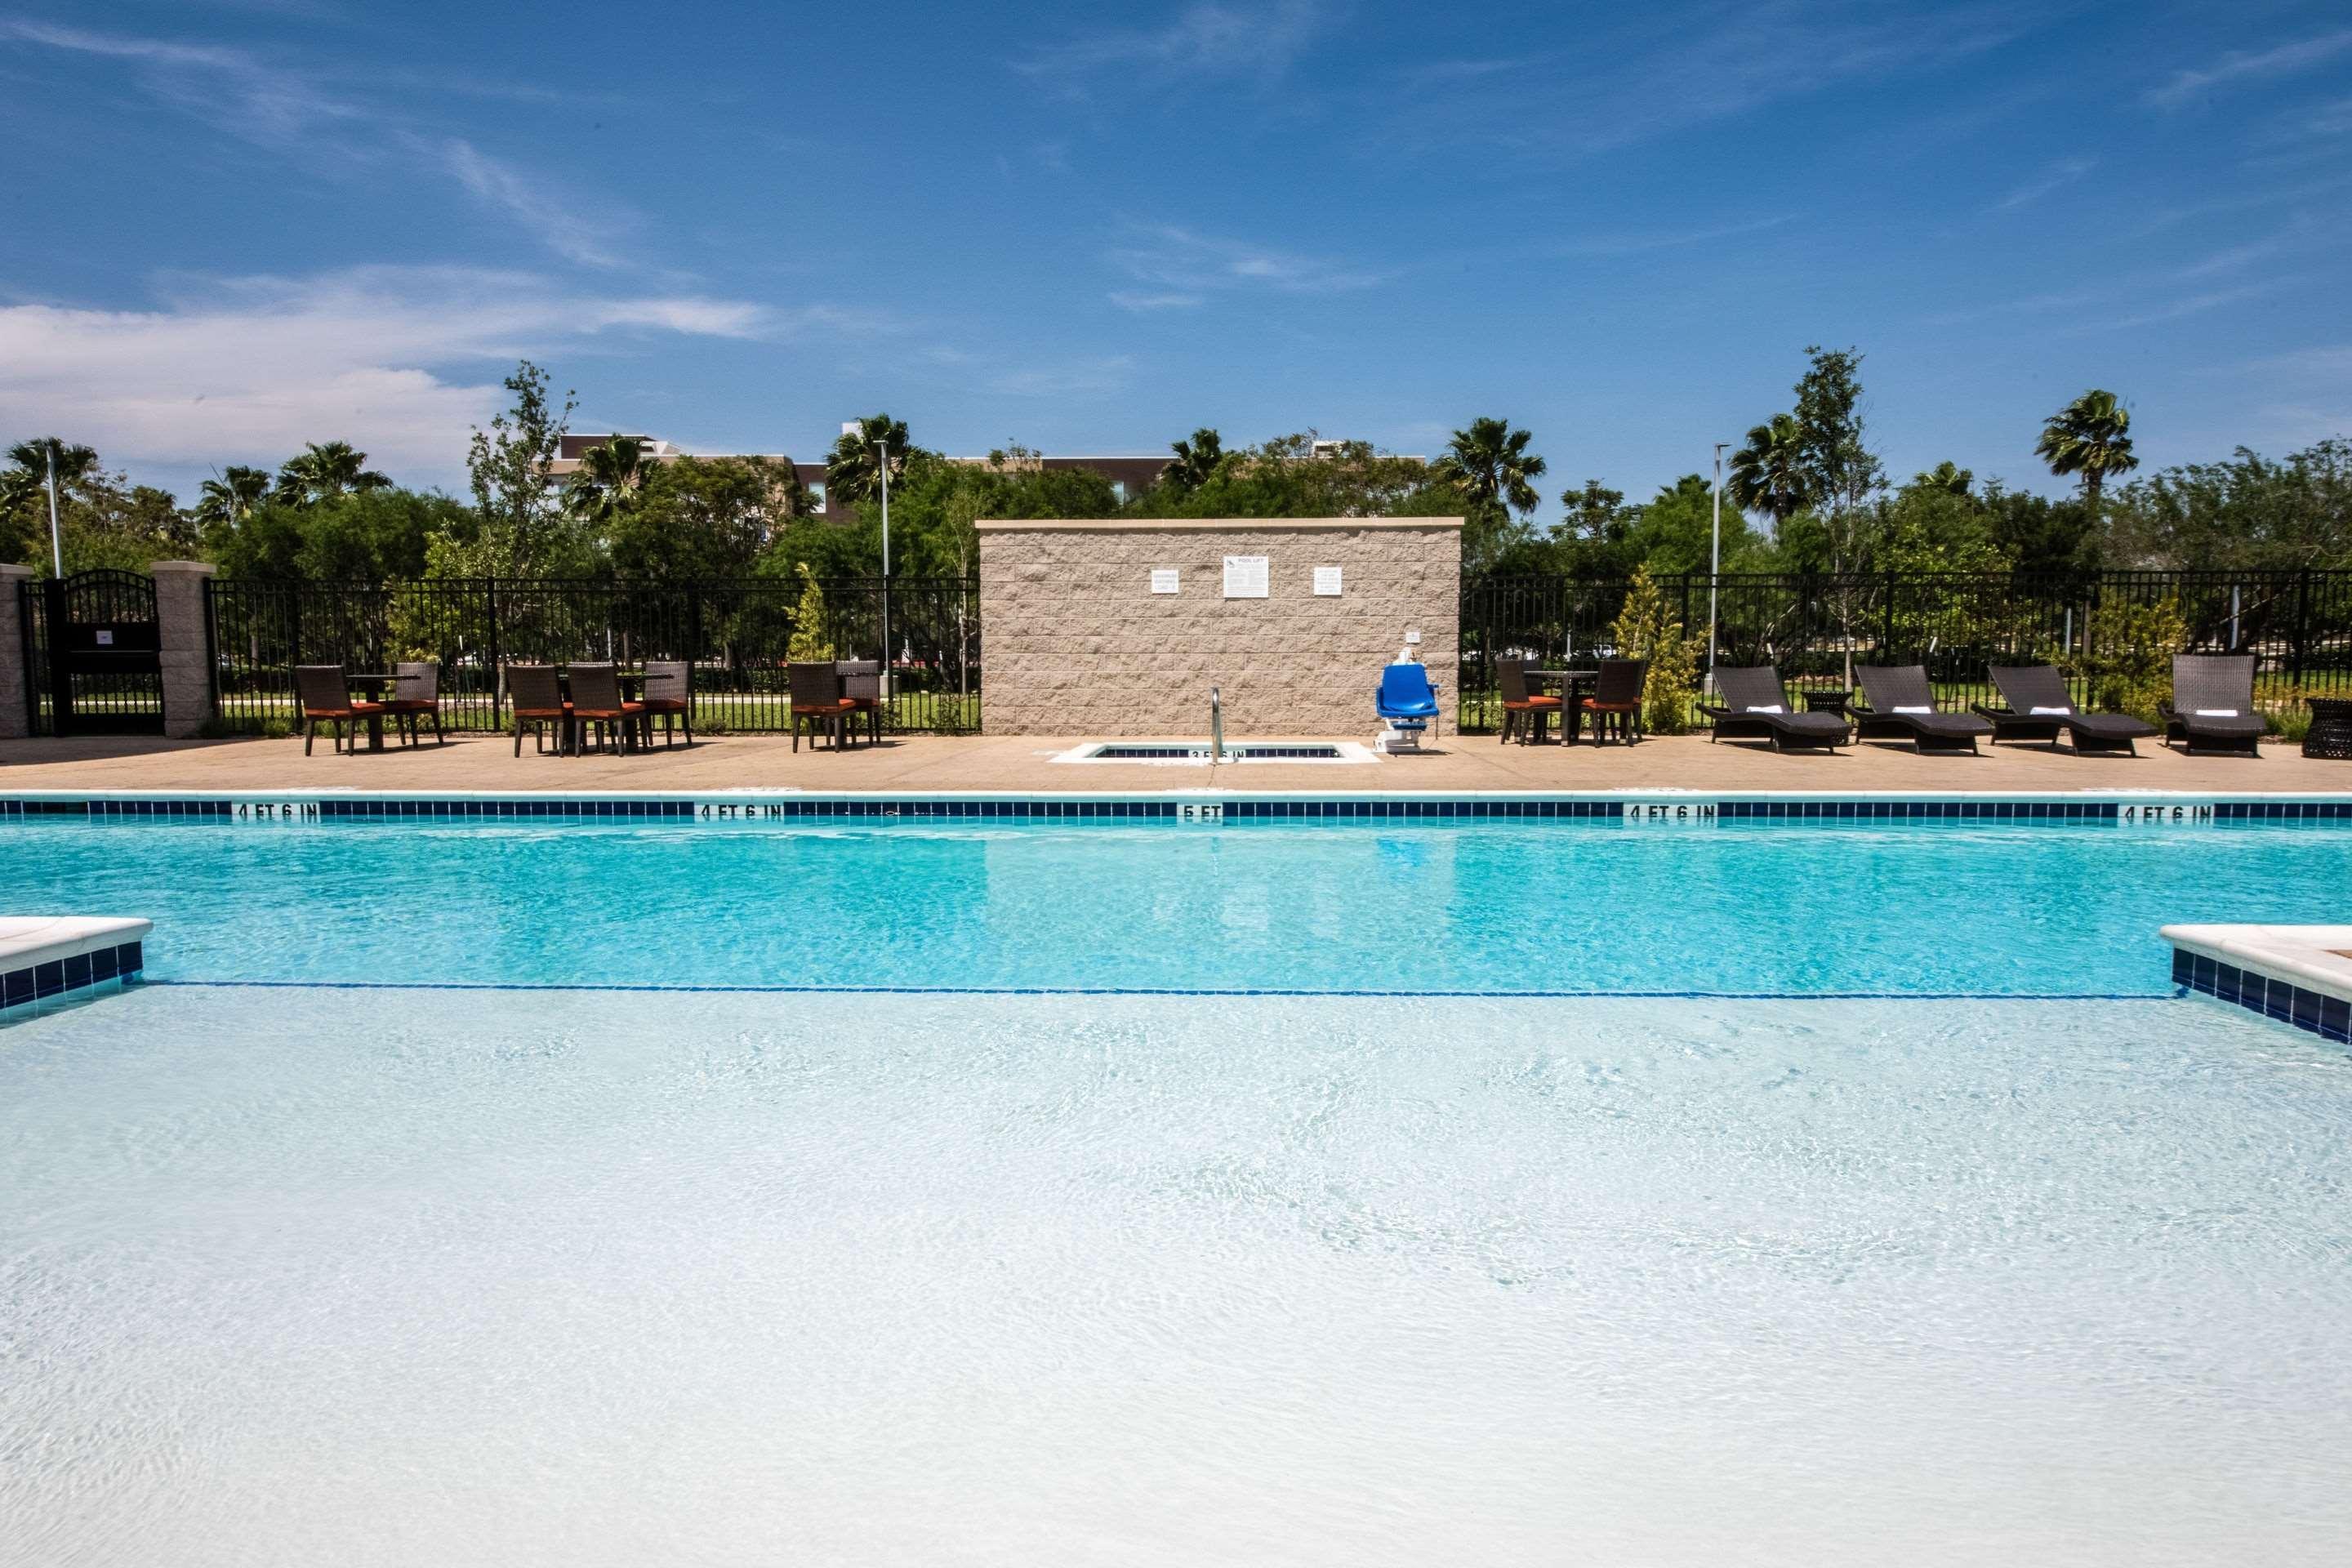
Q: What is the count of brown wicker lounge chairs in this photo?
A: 4